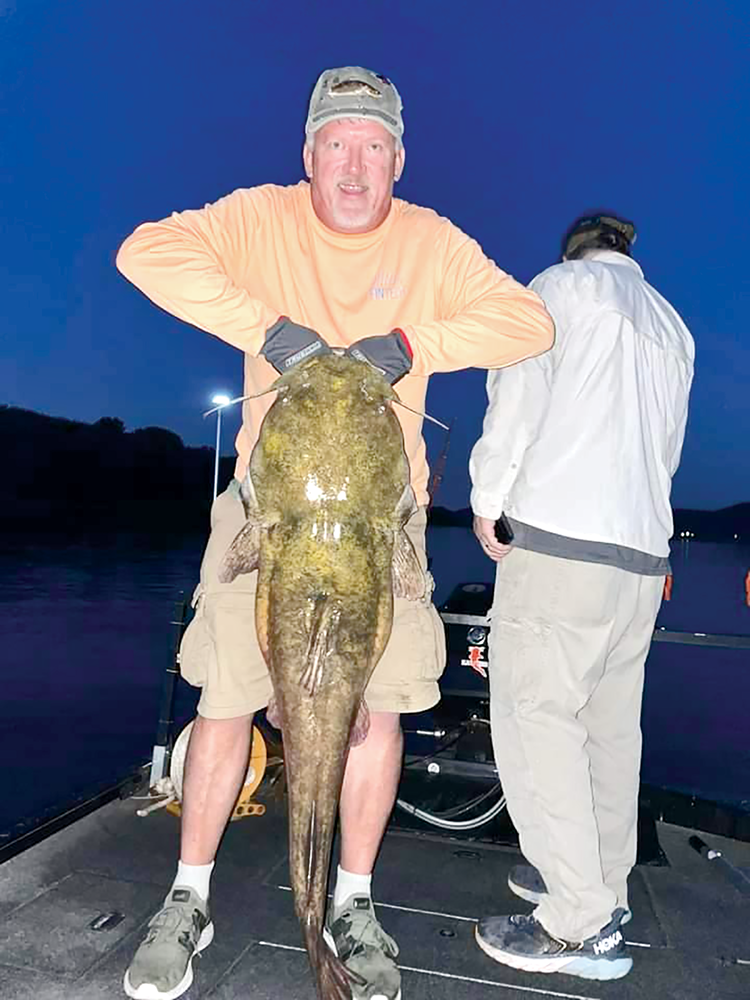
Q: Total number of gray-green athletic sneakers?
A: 2